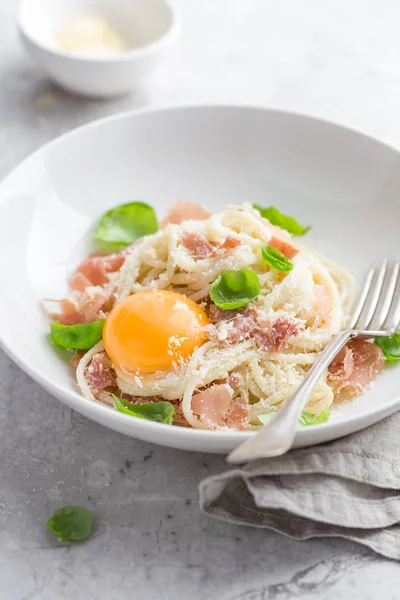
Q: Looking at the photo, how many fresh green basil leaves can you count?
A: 9